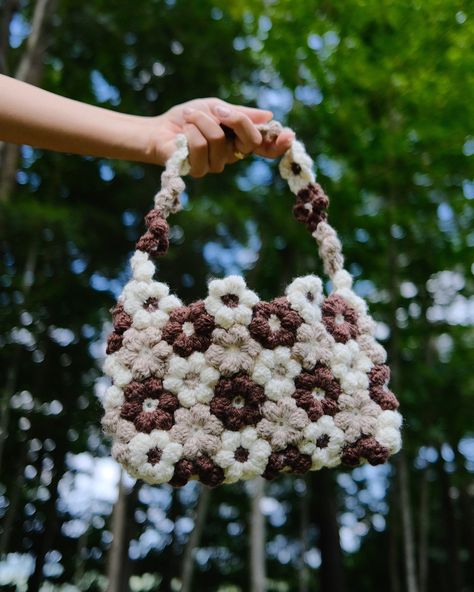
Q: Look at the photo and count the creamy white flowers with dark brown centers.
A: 7